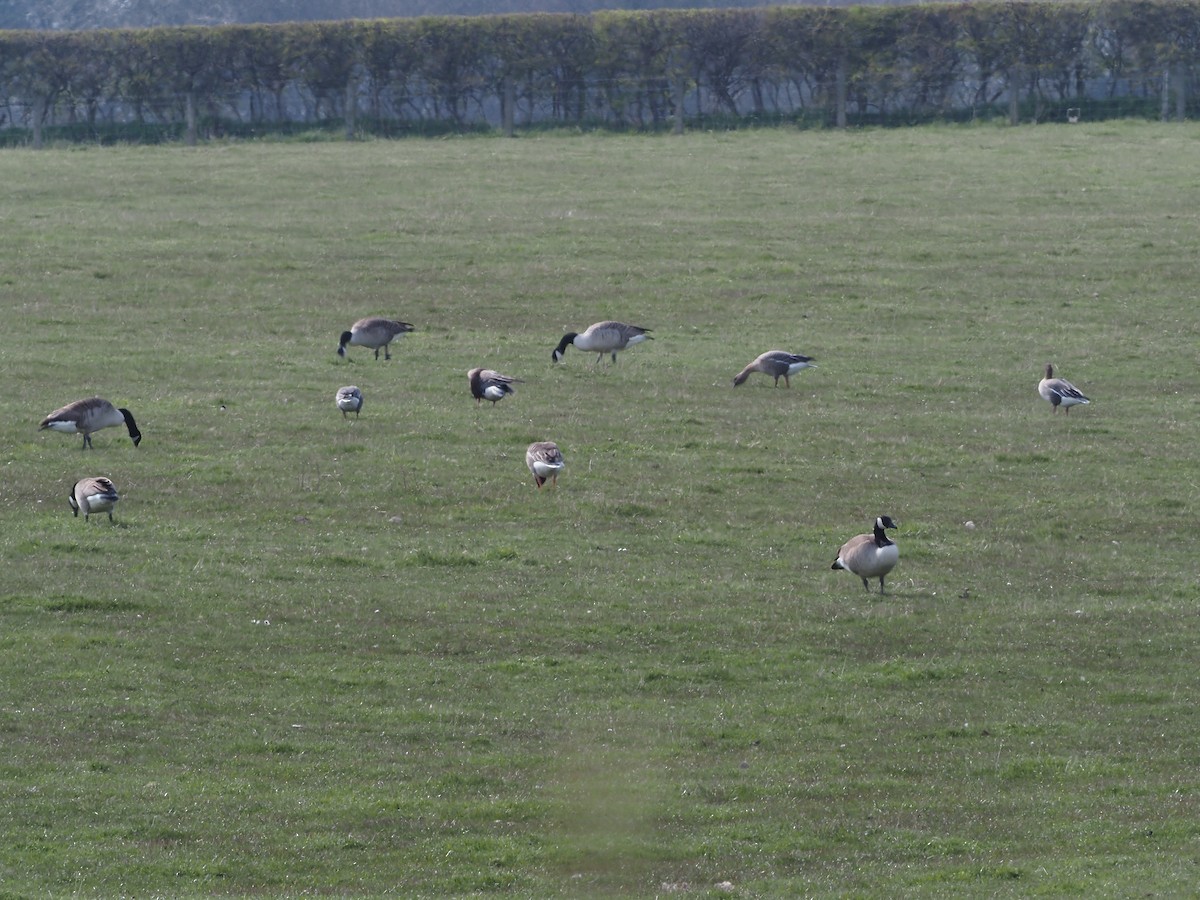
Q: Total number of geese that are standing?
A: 10